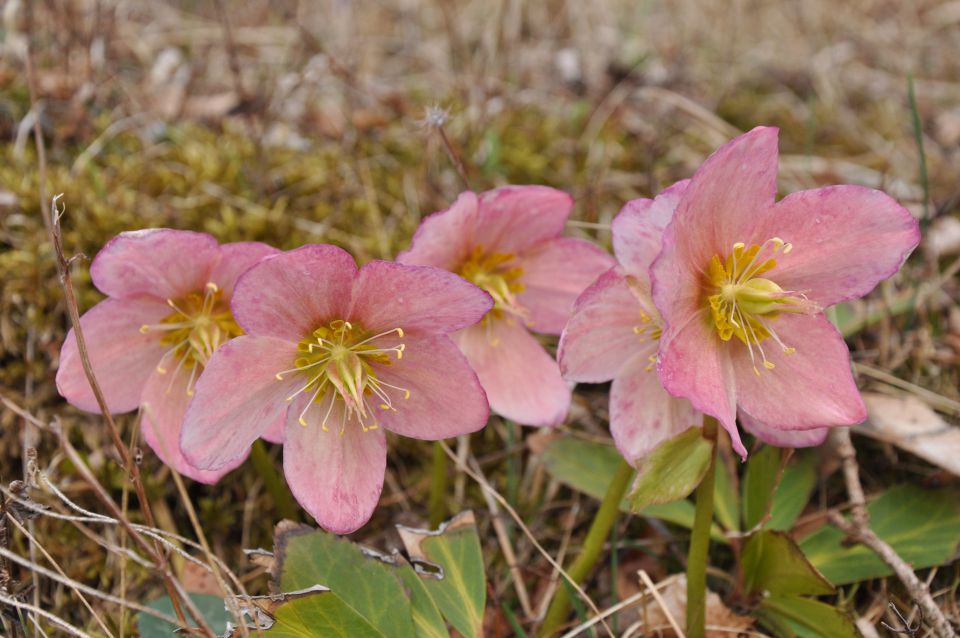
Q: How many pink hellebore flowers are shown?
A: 5